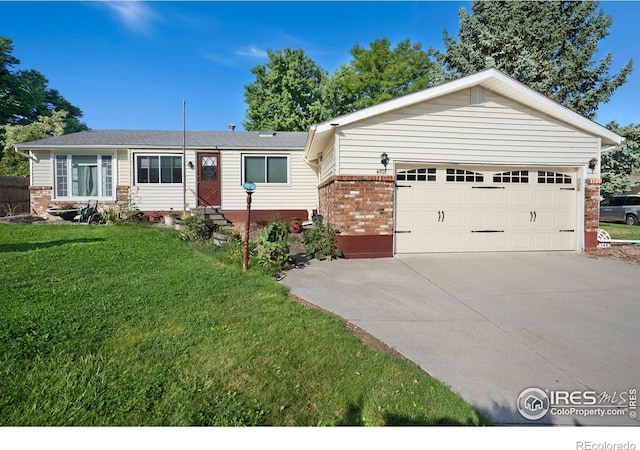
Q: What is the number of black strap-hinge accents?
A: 6